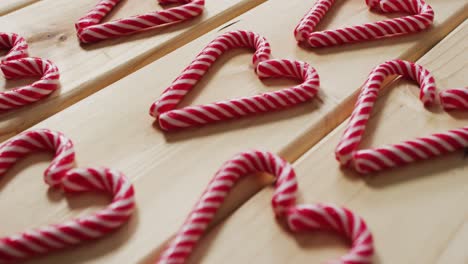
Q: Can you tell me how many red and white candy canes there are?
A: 14